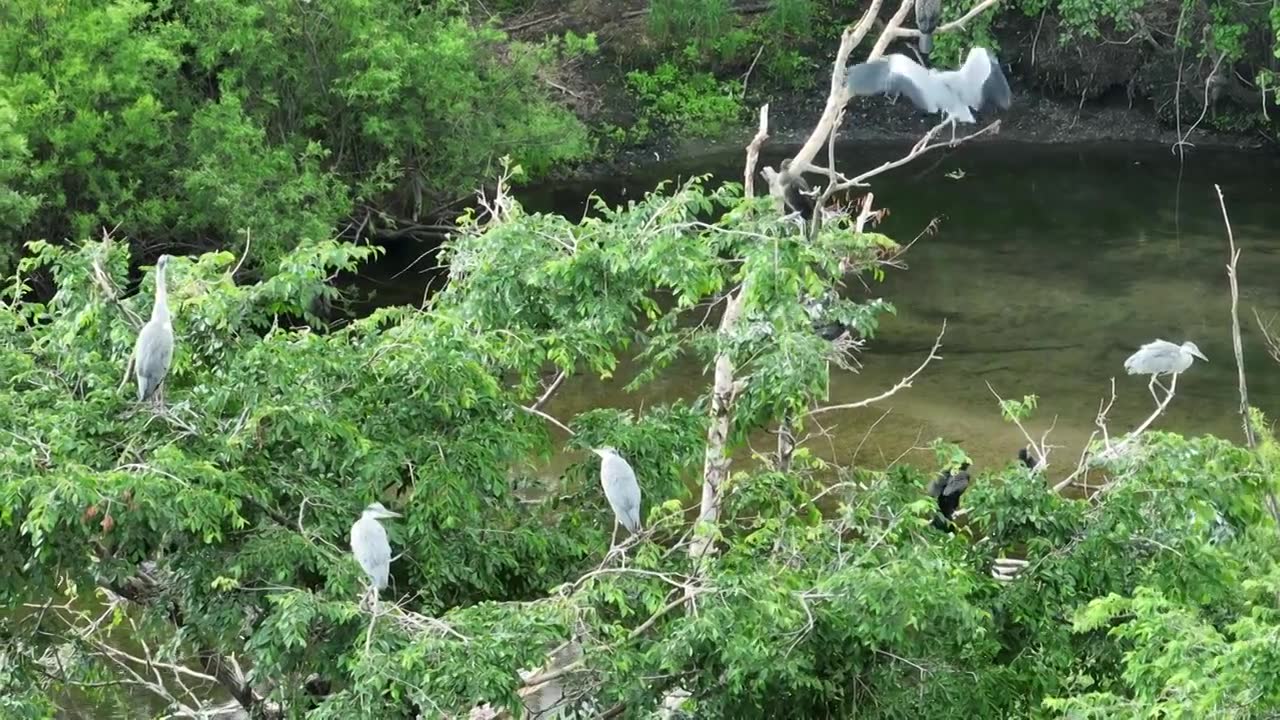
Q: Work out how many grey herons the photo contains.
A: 5